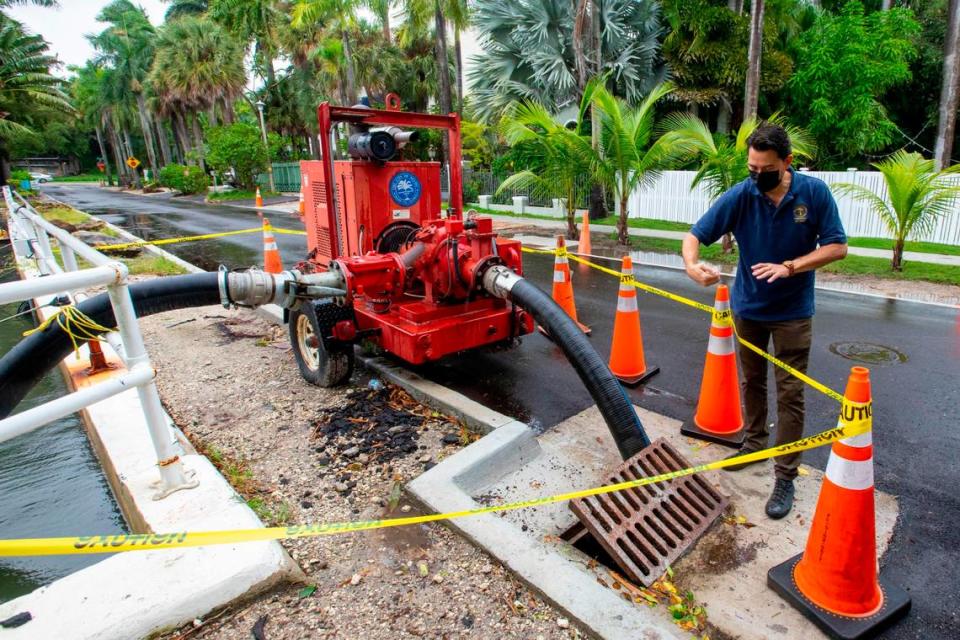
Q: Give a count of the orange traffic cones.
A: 8